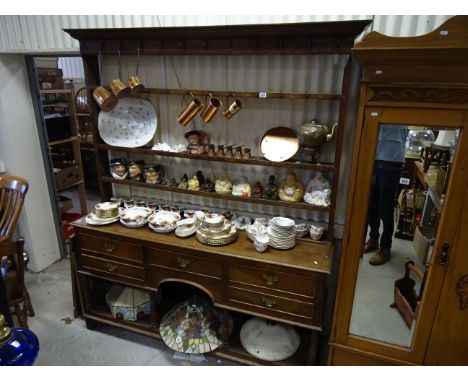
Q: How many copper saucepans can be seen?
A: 3